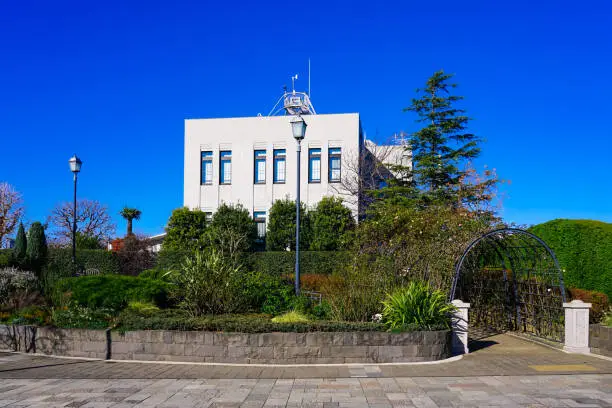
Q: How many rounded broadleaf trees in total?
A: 4